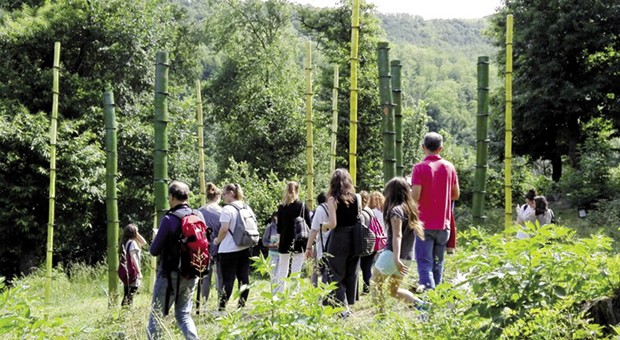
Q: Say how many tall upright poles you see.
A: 11